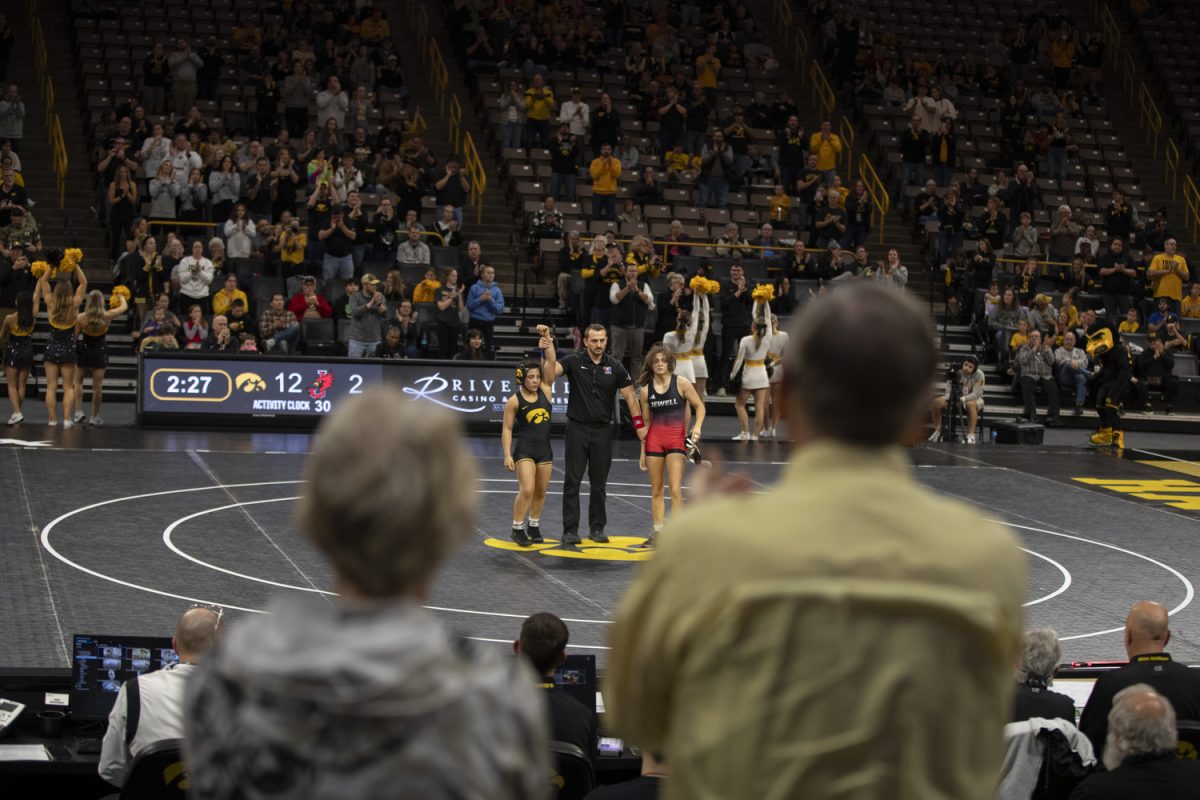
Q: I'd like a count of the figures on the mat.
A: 3